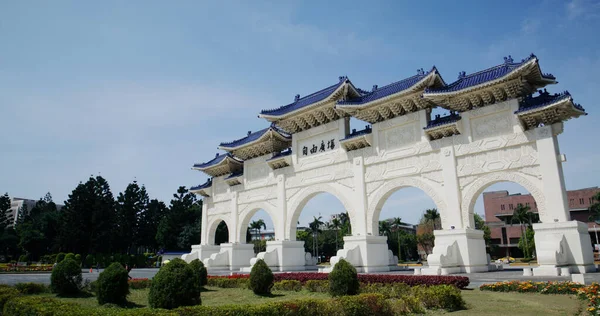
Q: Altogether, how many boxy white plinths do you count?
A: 6